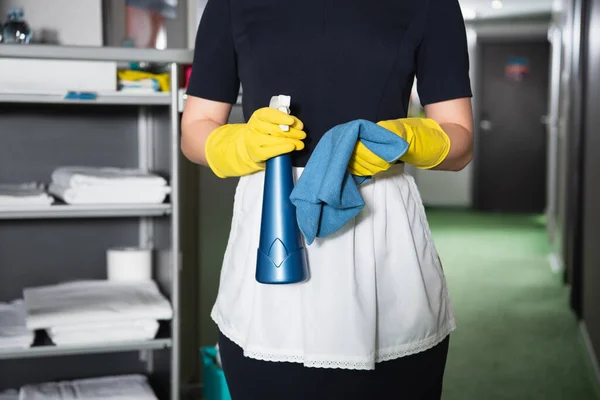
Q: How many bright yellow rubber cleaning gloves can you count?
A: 2